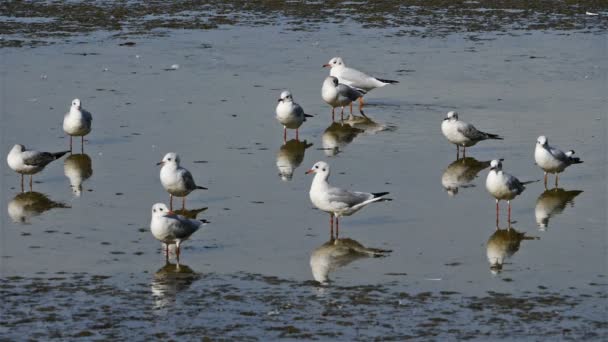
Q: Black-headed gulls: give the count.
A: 11